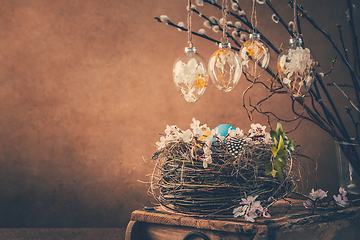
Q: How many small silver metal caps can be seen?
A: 4